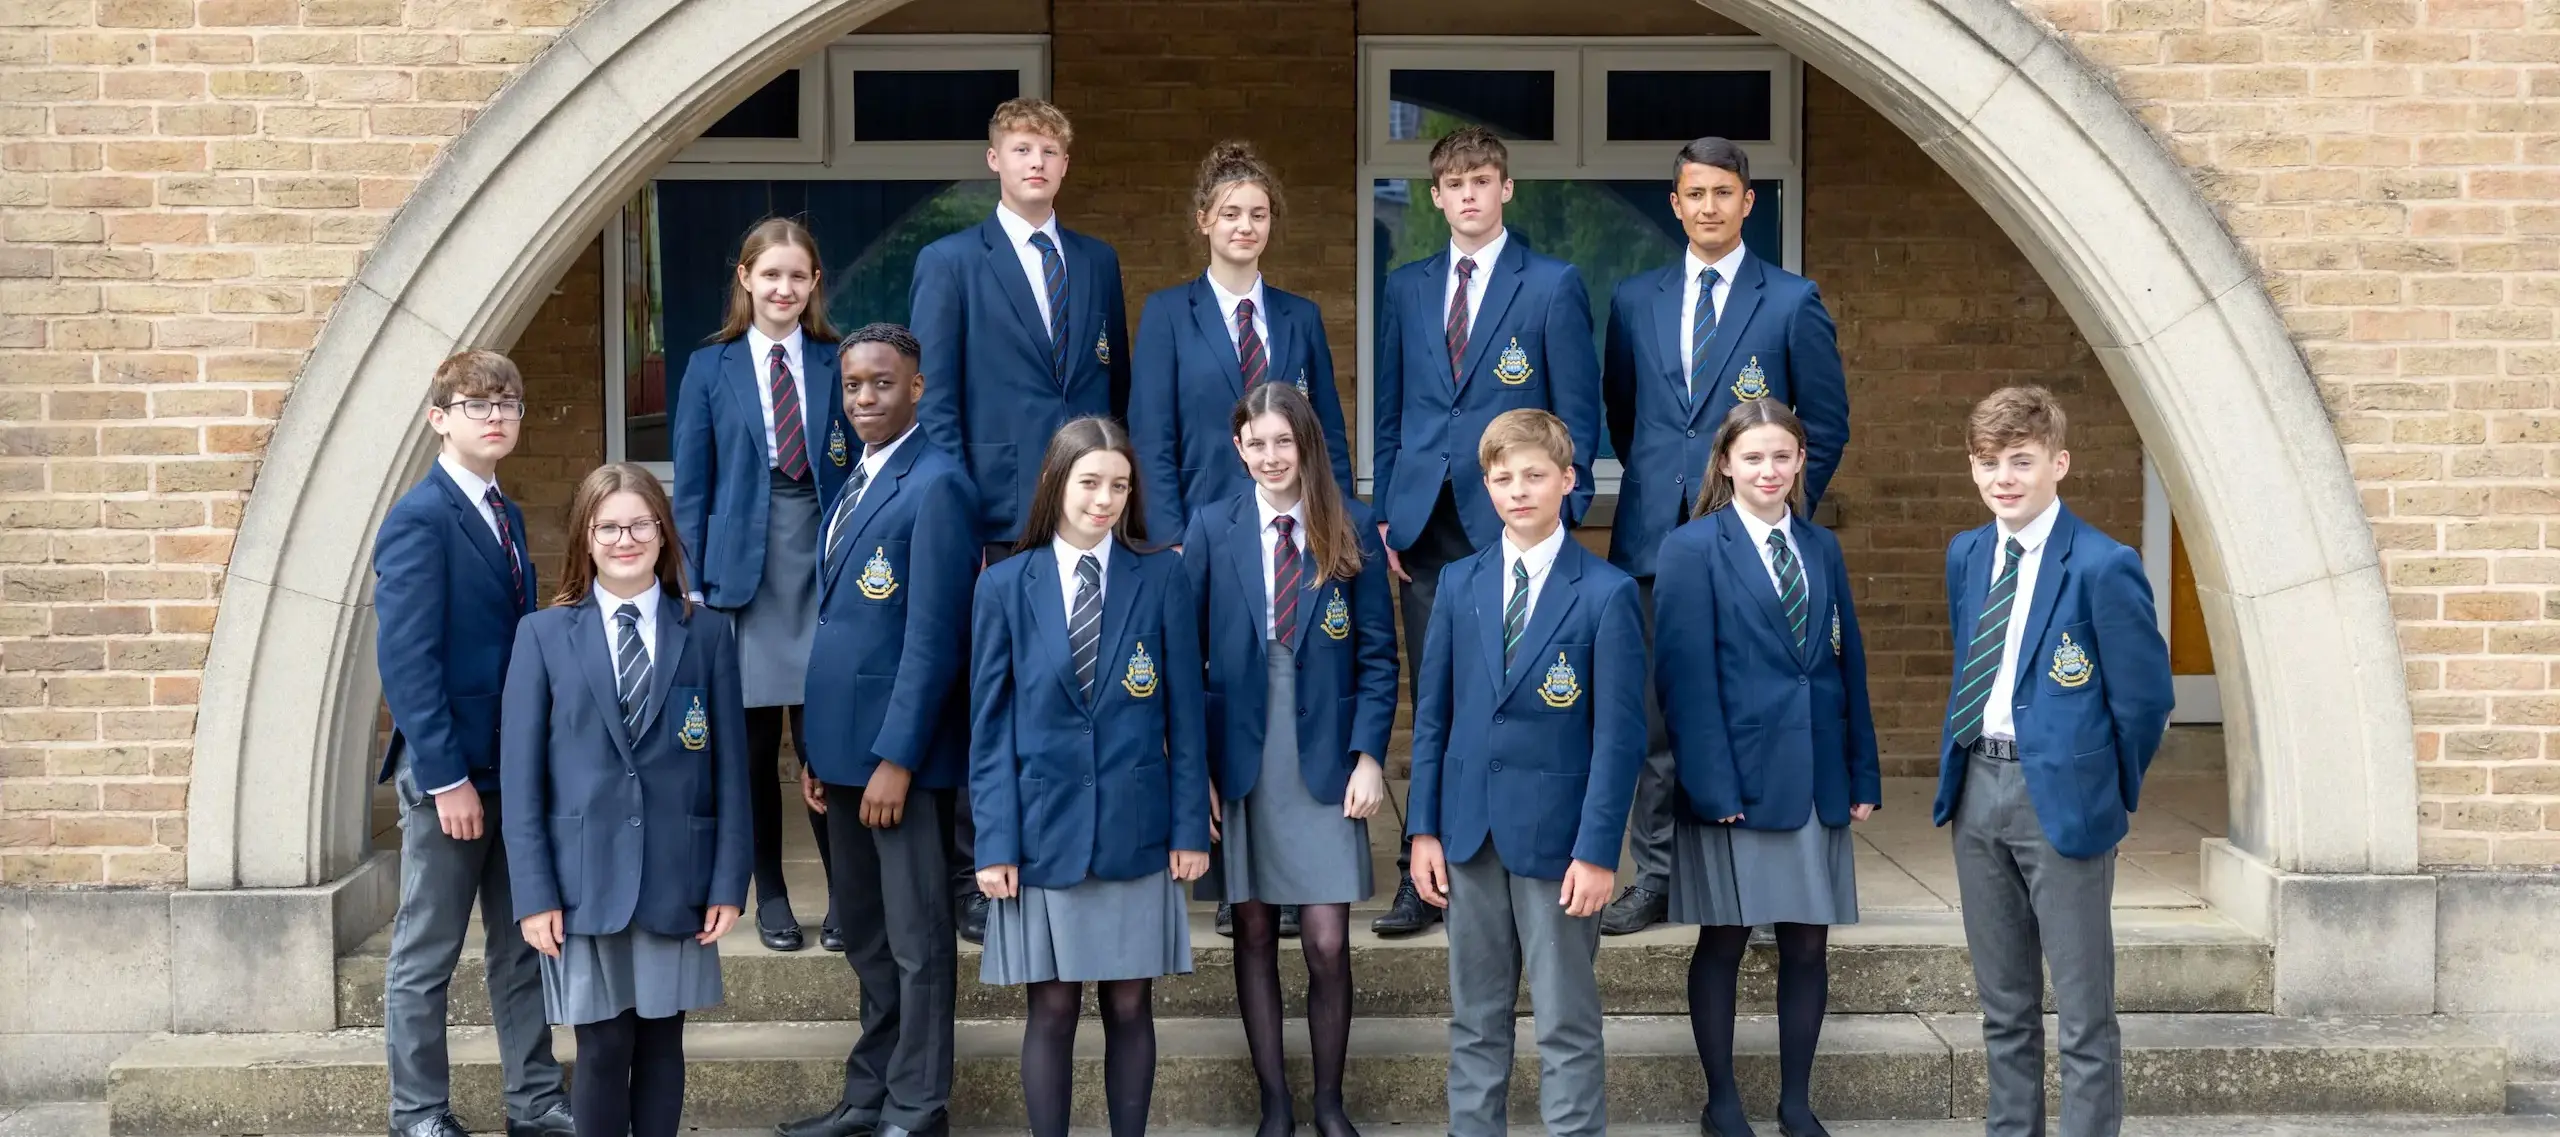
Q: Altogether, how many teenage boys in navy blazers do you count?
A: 7